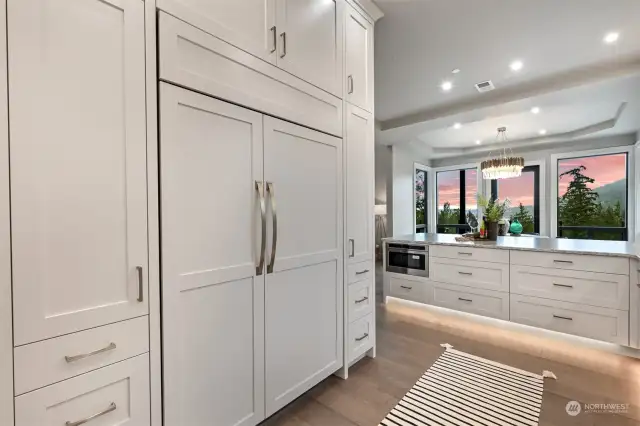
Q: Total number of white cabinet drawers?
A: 12